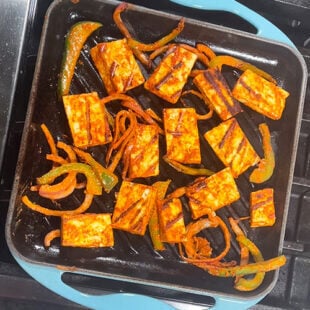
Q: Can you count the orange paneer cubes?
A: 13